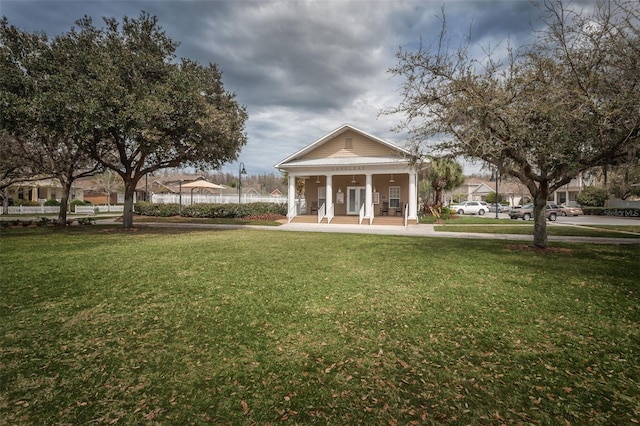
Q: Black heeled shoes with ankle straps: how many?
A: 0